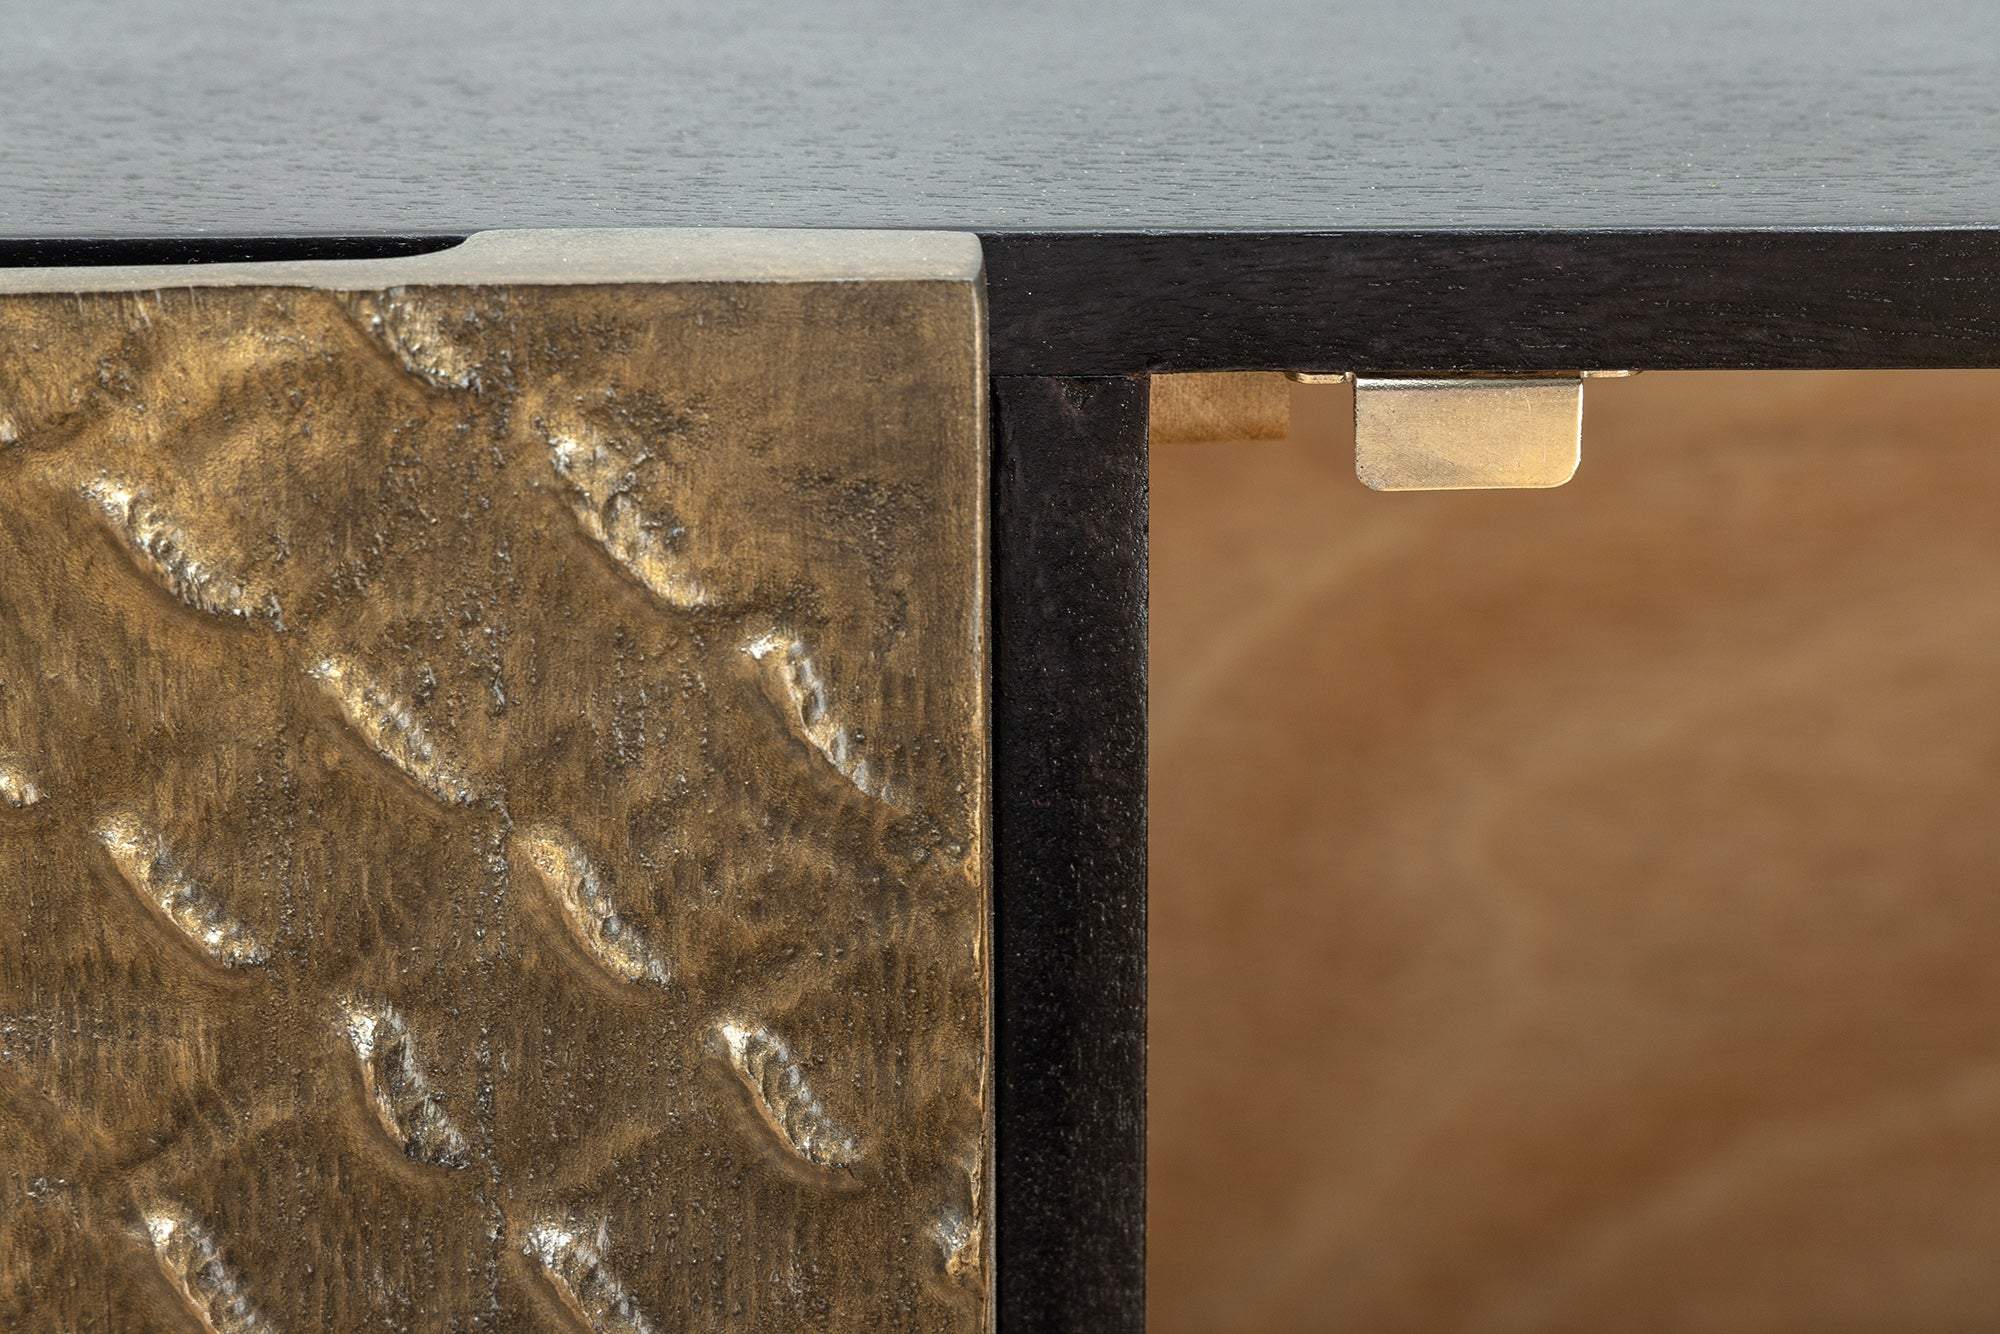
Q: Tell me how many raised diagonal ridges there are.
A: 14